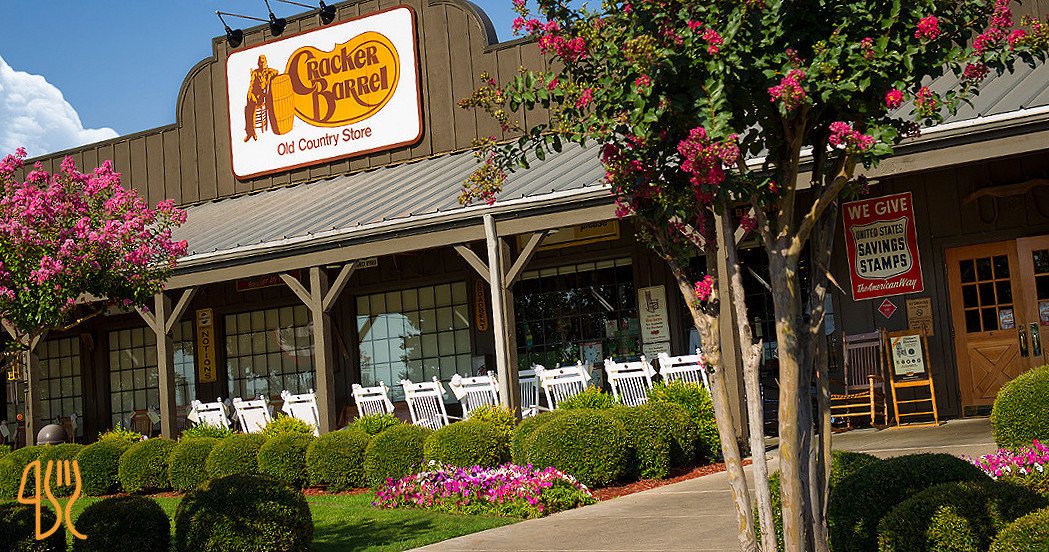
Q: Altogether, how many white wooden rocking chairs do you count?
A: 10